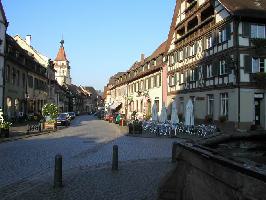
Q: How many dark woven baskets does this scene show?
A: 0